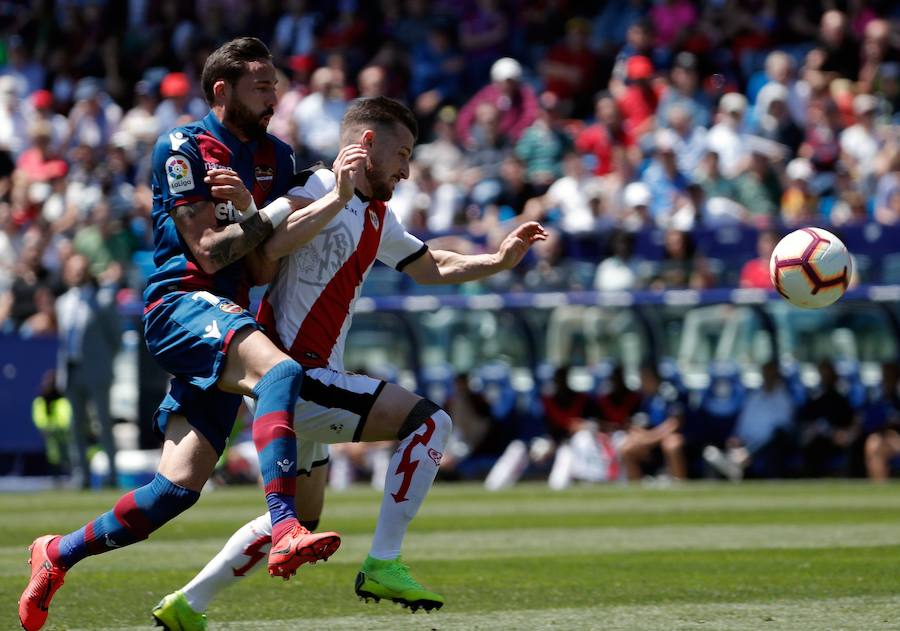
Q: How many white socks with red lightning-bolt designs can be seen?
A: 2